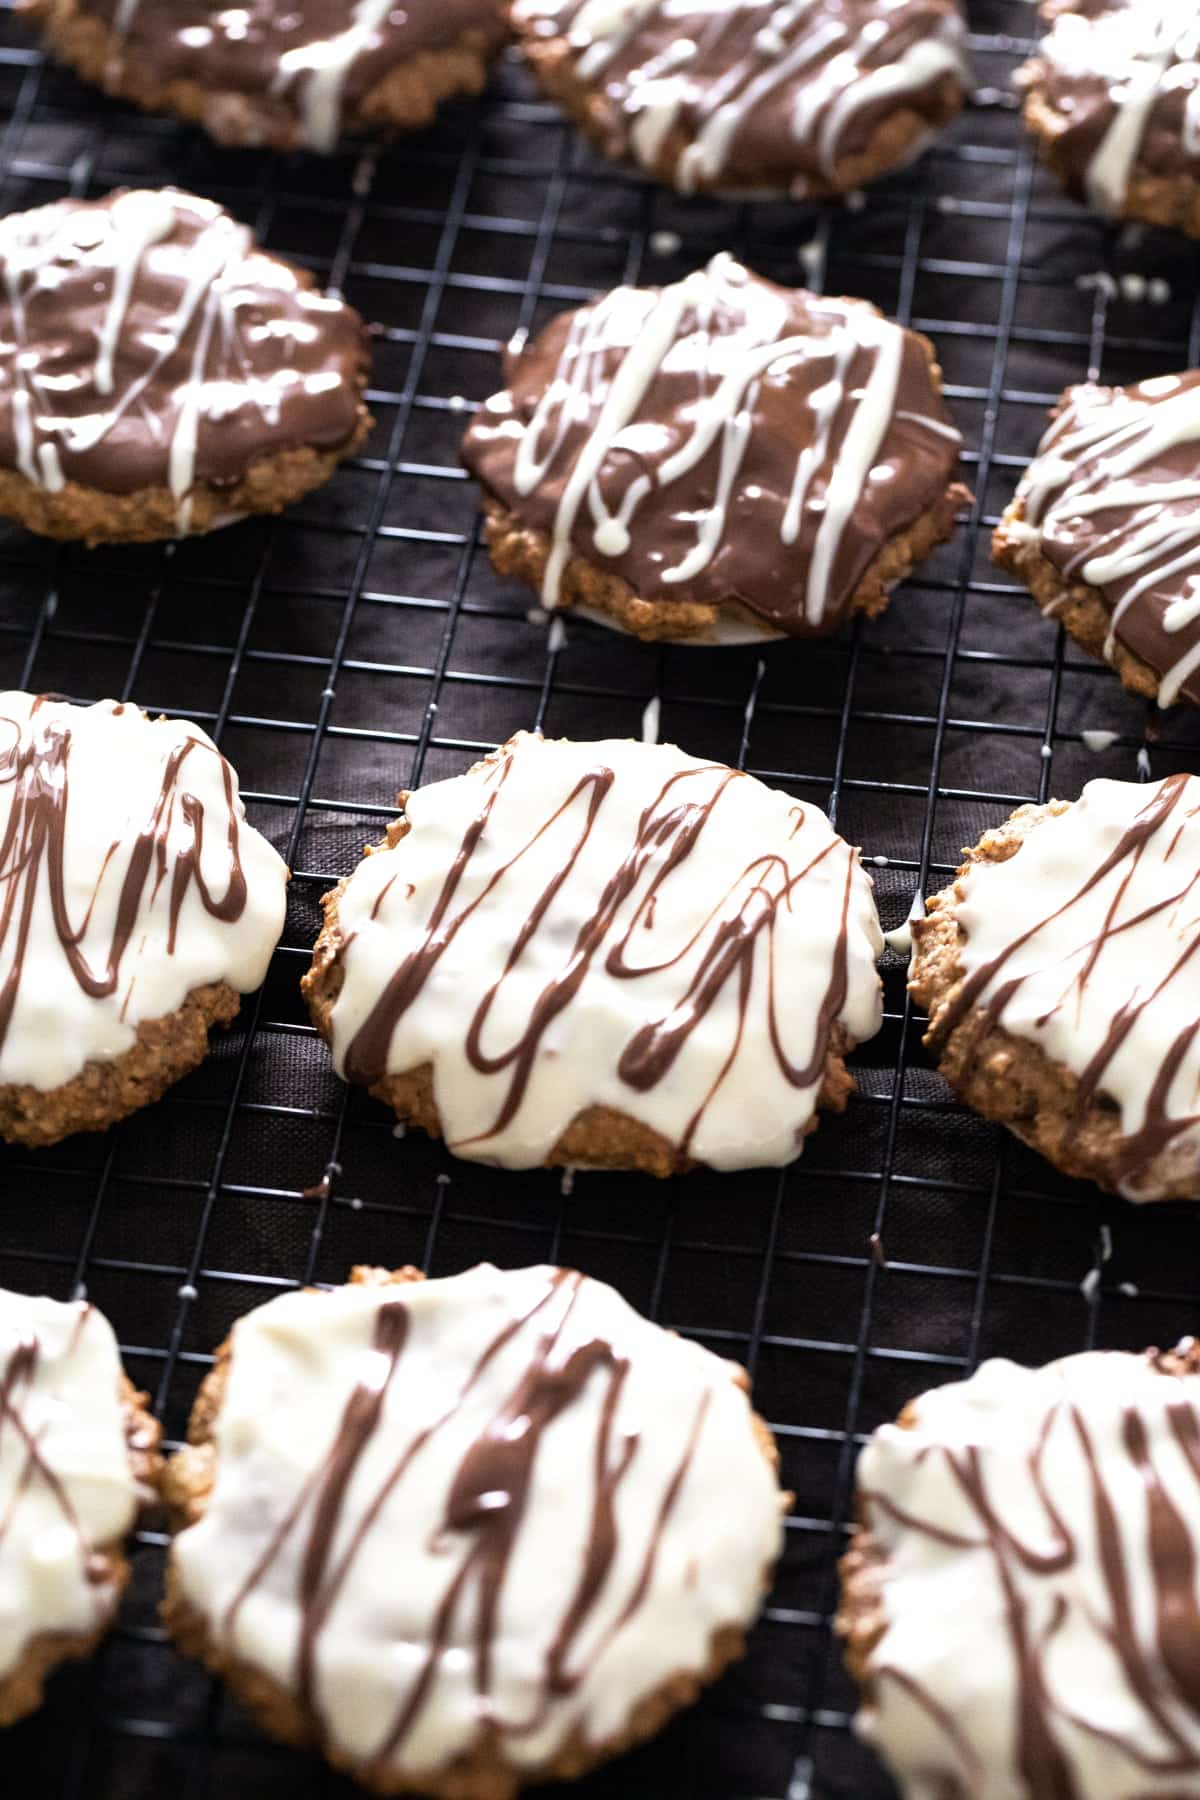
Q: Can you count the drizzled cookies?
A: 12